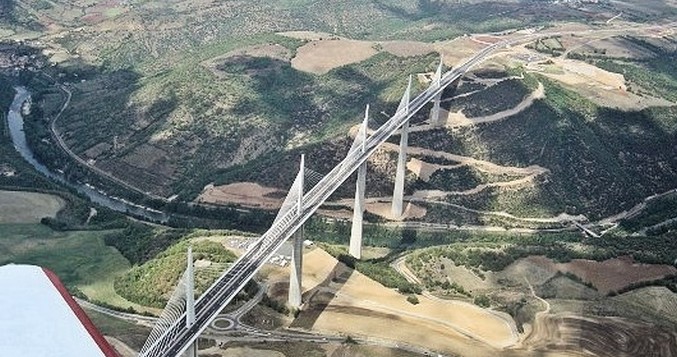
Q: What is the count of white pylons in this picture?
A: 5